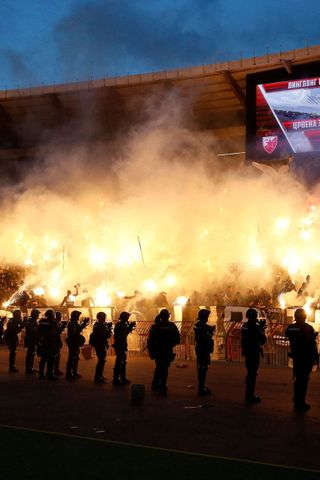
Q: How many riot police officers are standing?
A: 11